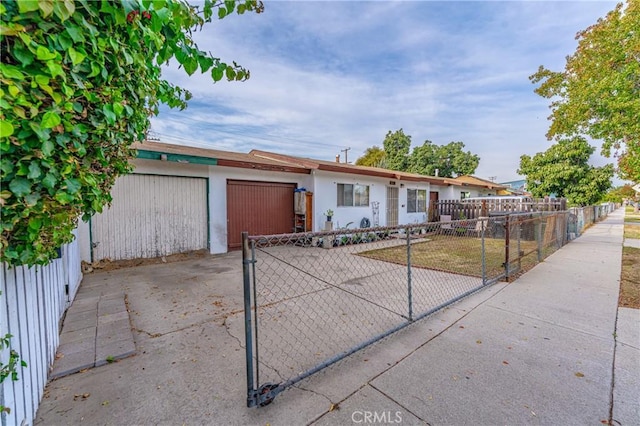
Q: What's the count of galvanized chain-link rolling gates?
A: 1